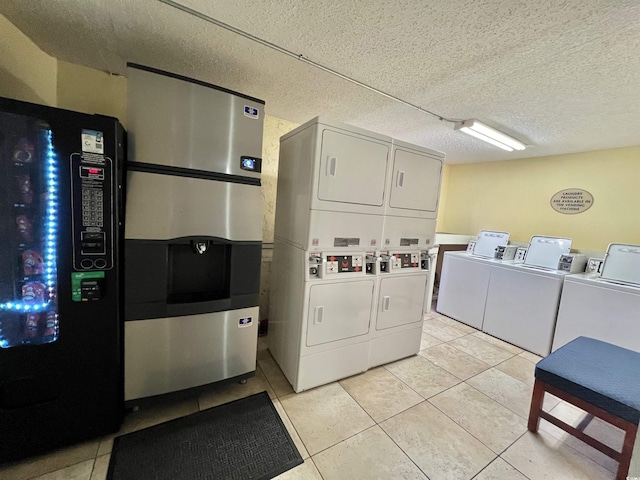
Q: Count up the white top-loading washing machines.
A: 3